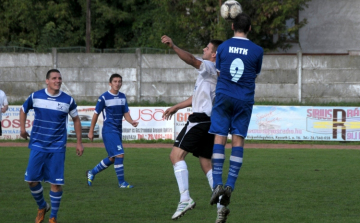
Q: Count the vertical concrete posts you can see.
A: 3